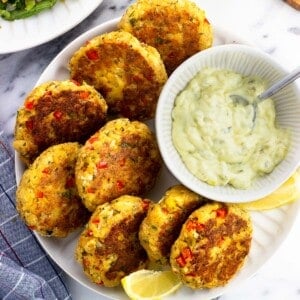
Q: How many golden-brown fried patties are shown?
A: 8